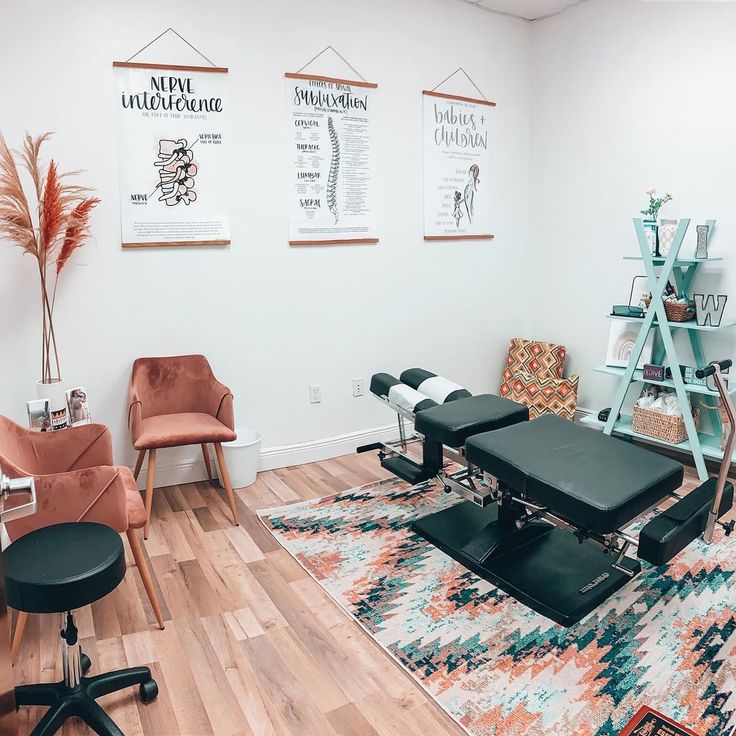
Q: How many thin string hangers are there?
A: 3